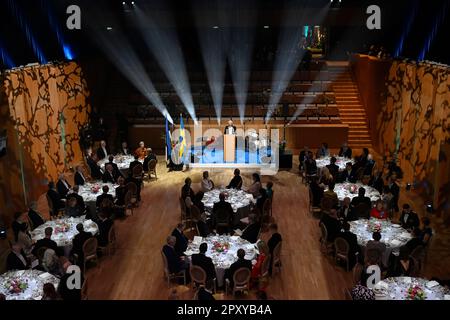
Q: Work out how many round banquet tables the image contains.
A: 10